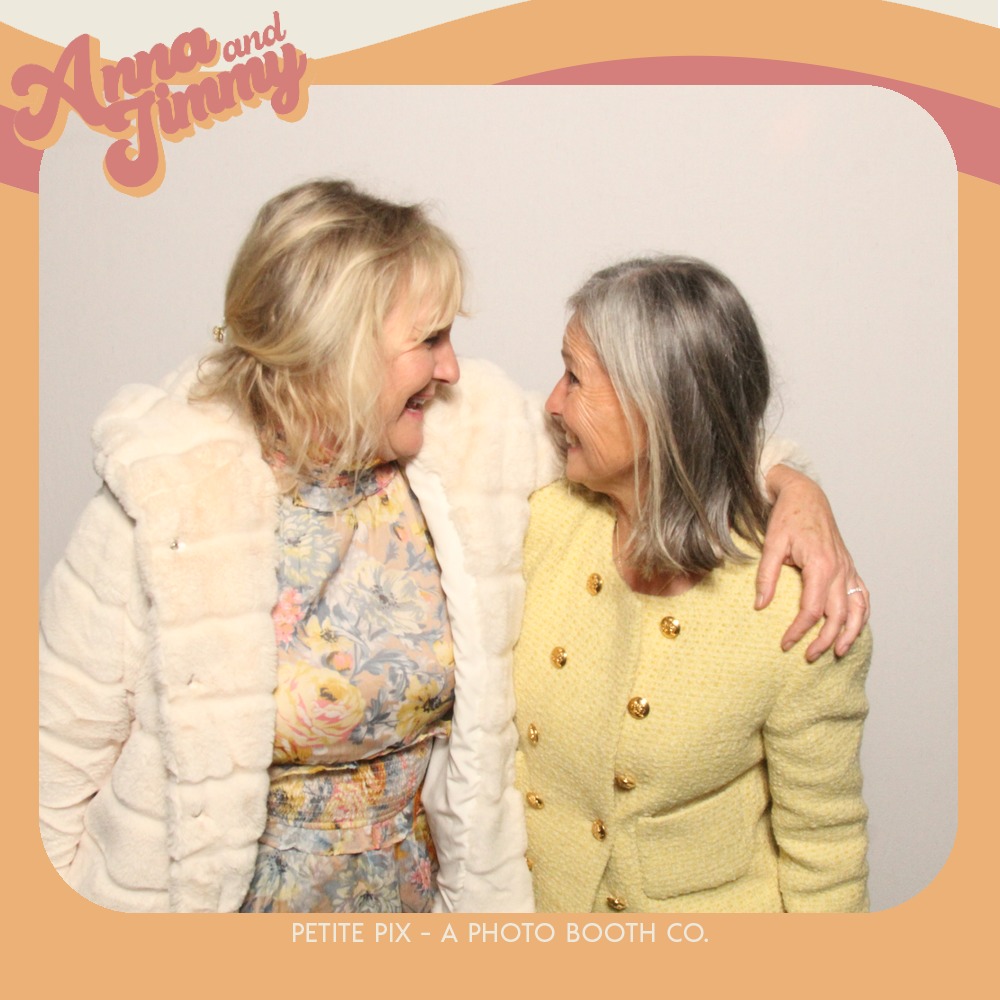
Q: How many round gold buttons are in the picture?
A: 10